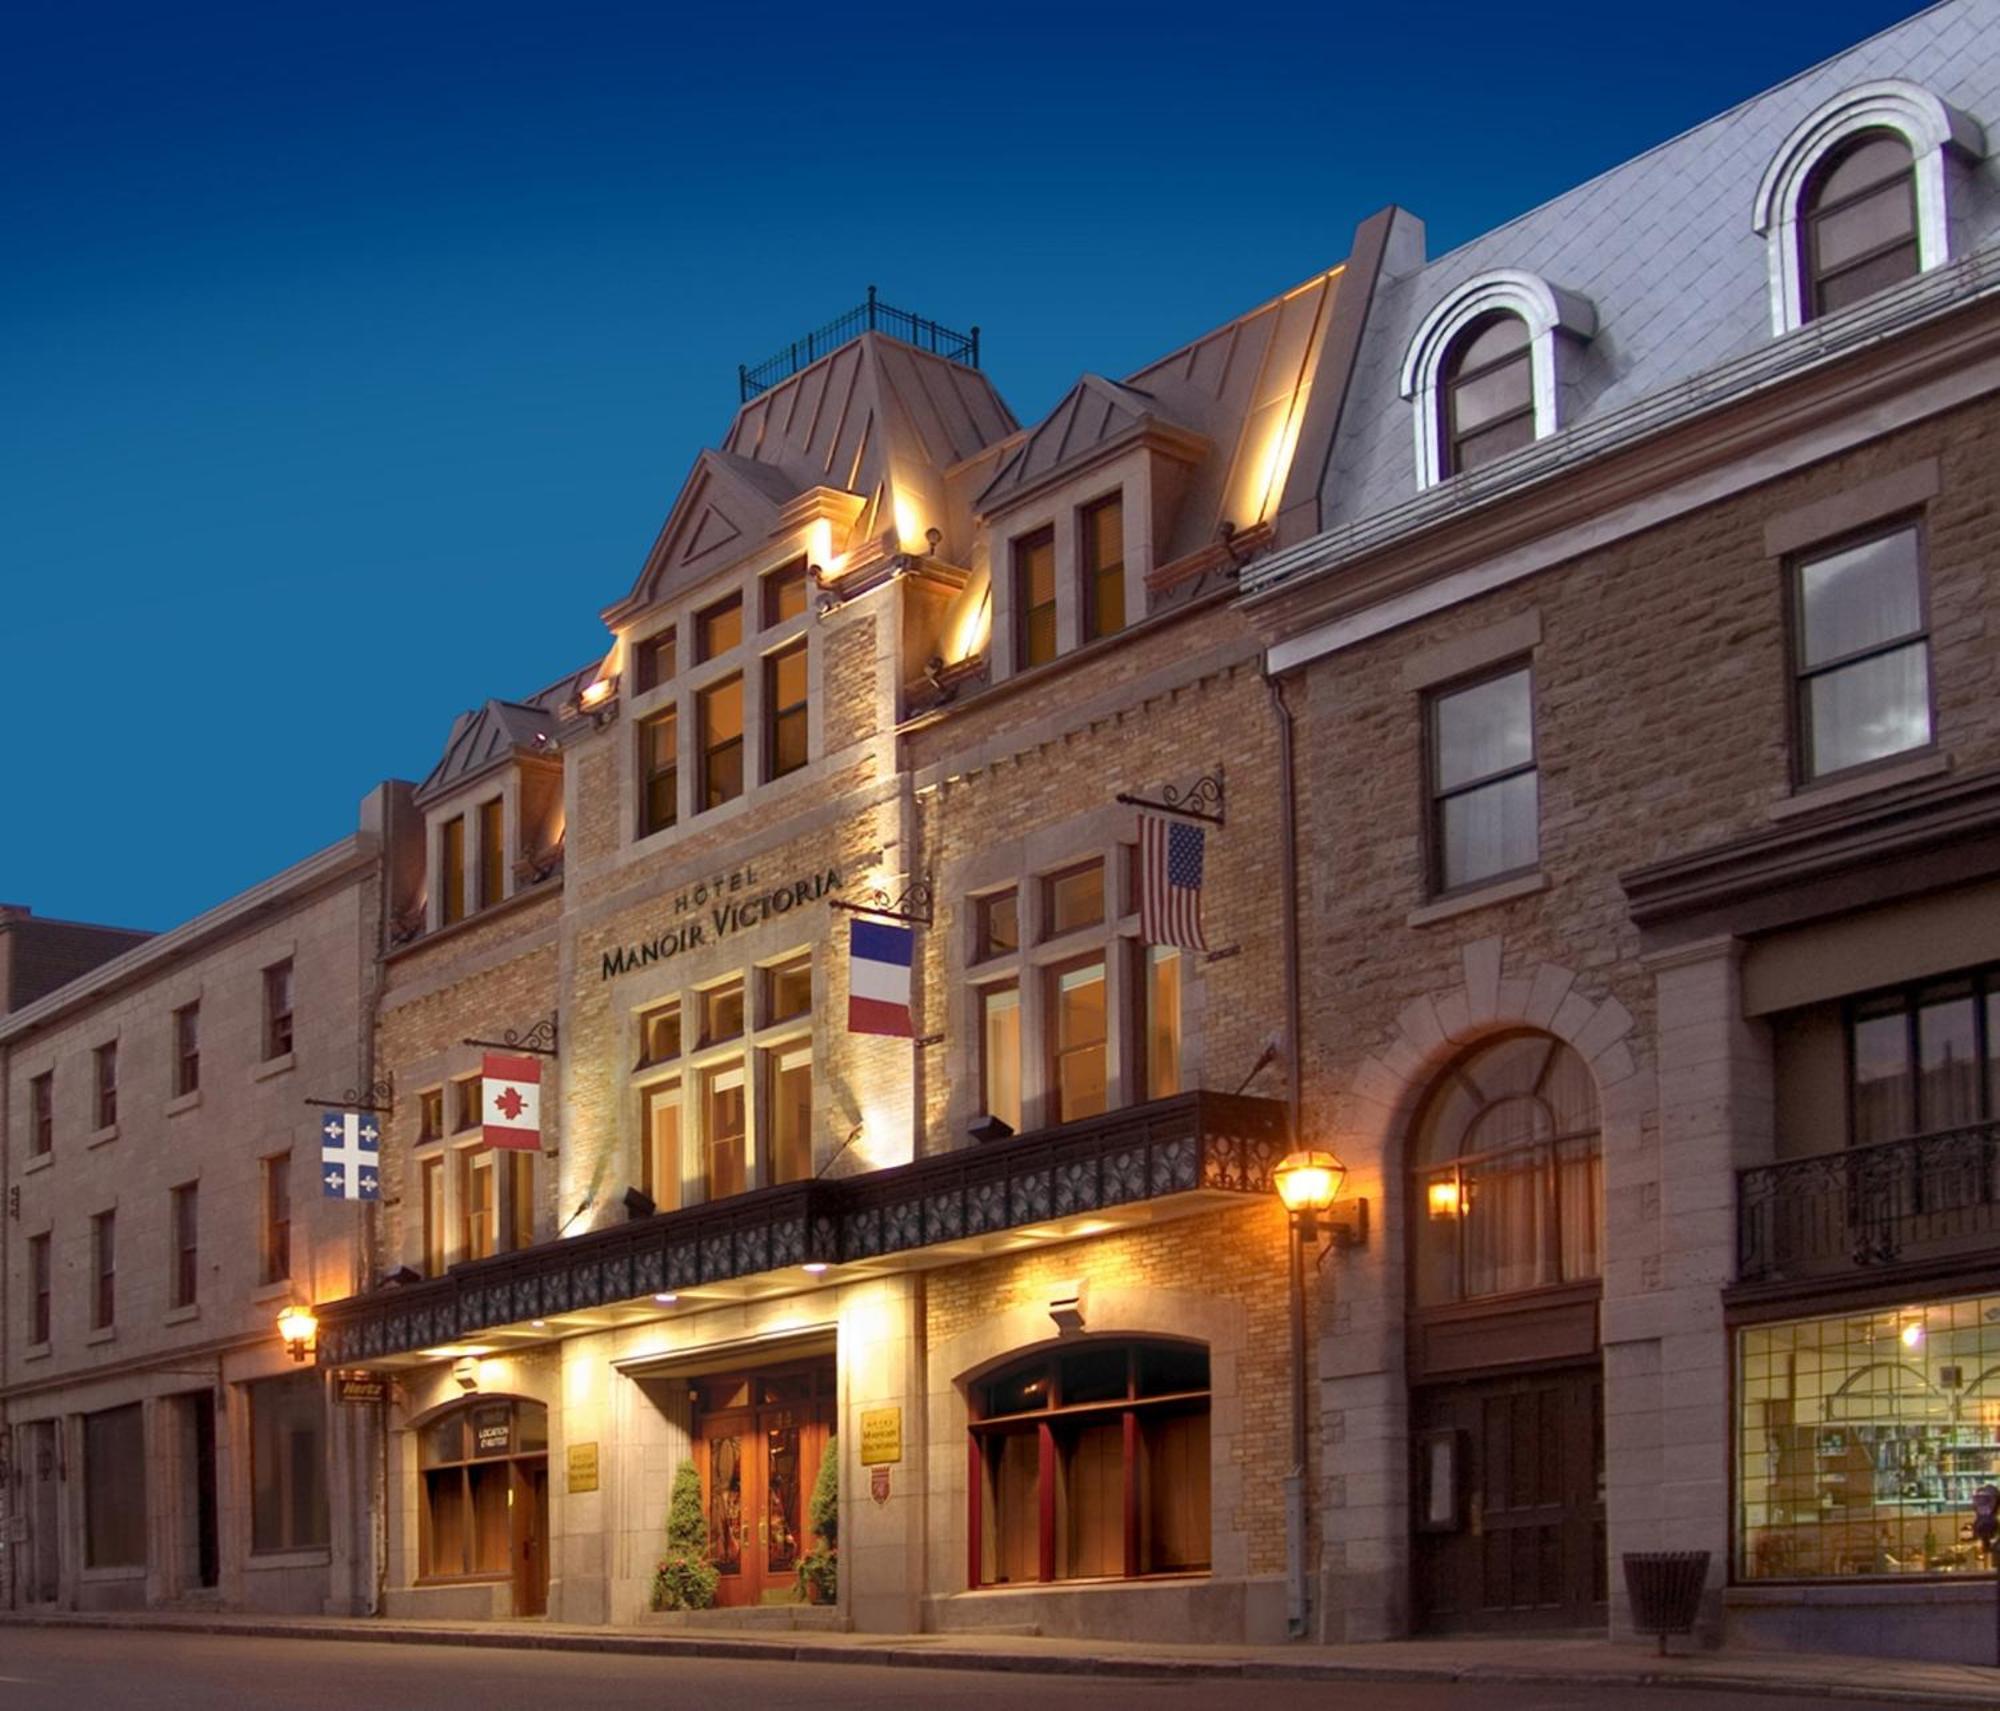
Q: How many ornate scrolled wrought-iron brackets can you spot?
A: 4